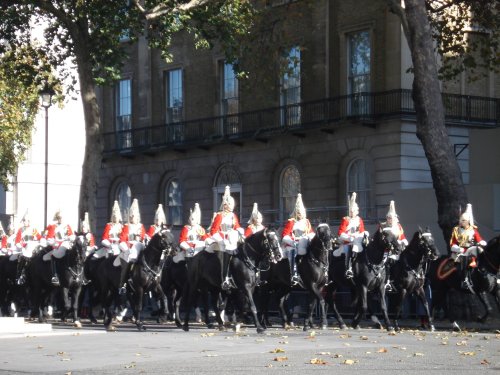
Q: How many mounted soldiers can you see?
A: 15